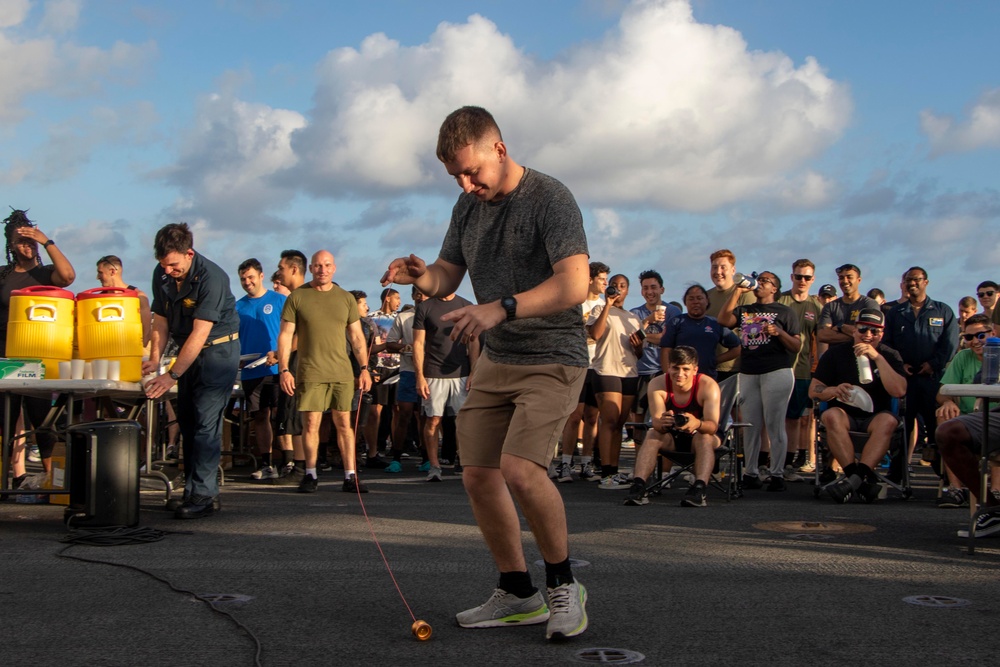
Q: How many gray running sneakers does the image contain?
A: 2